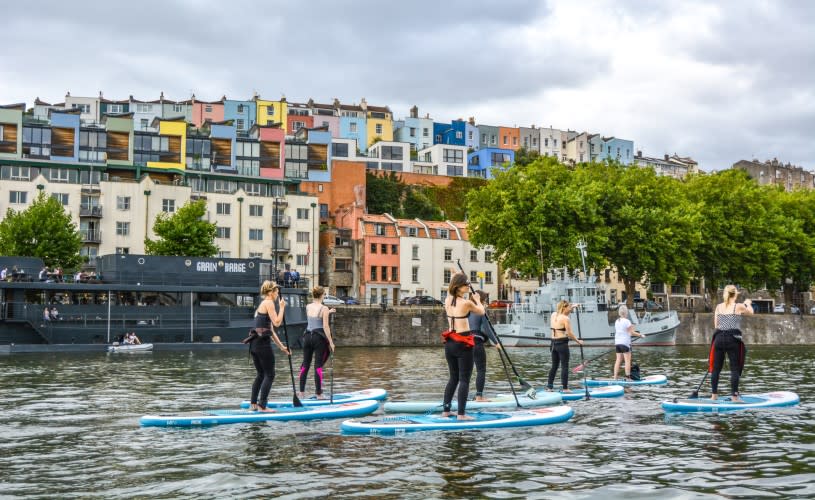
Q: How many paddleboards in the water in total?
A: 7